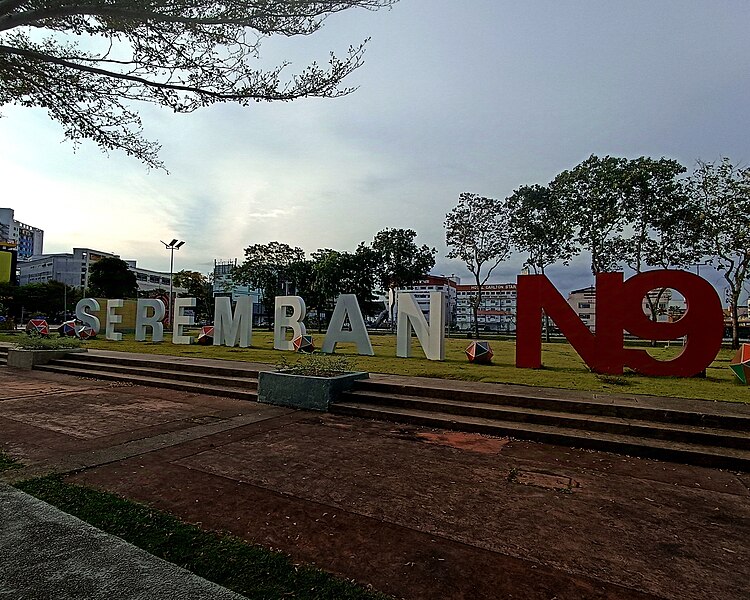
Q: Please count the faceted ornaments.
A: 7